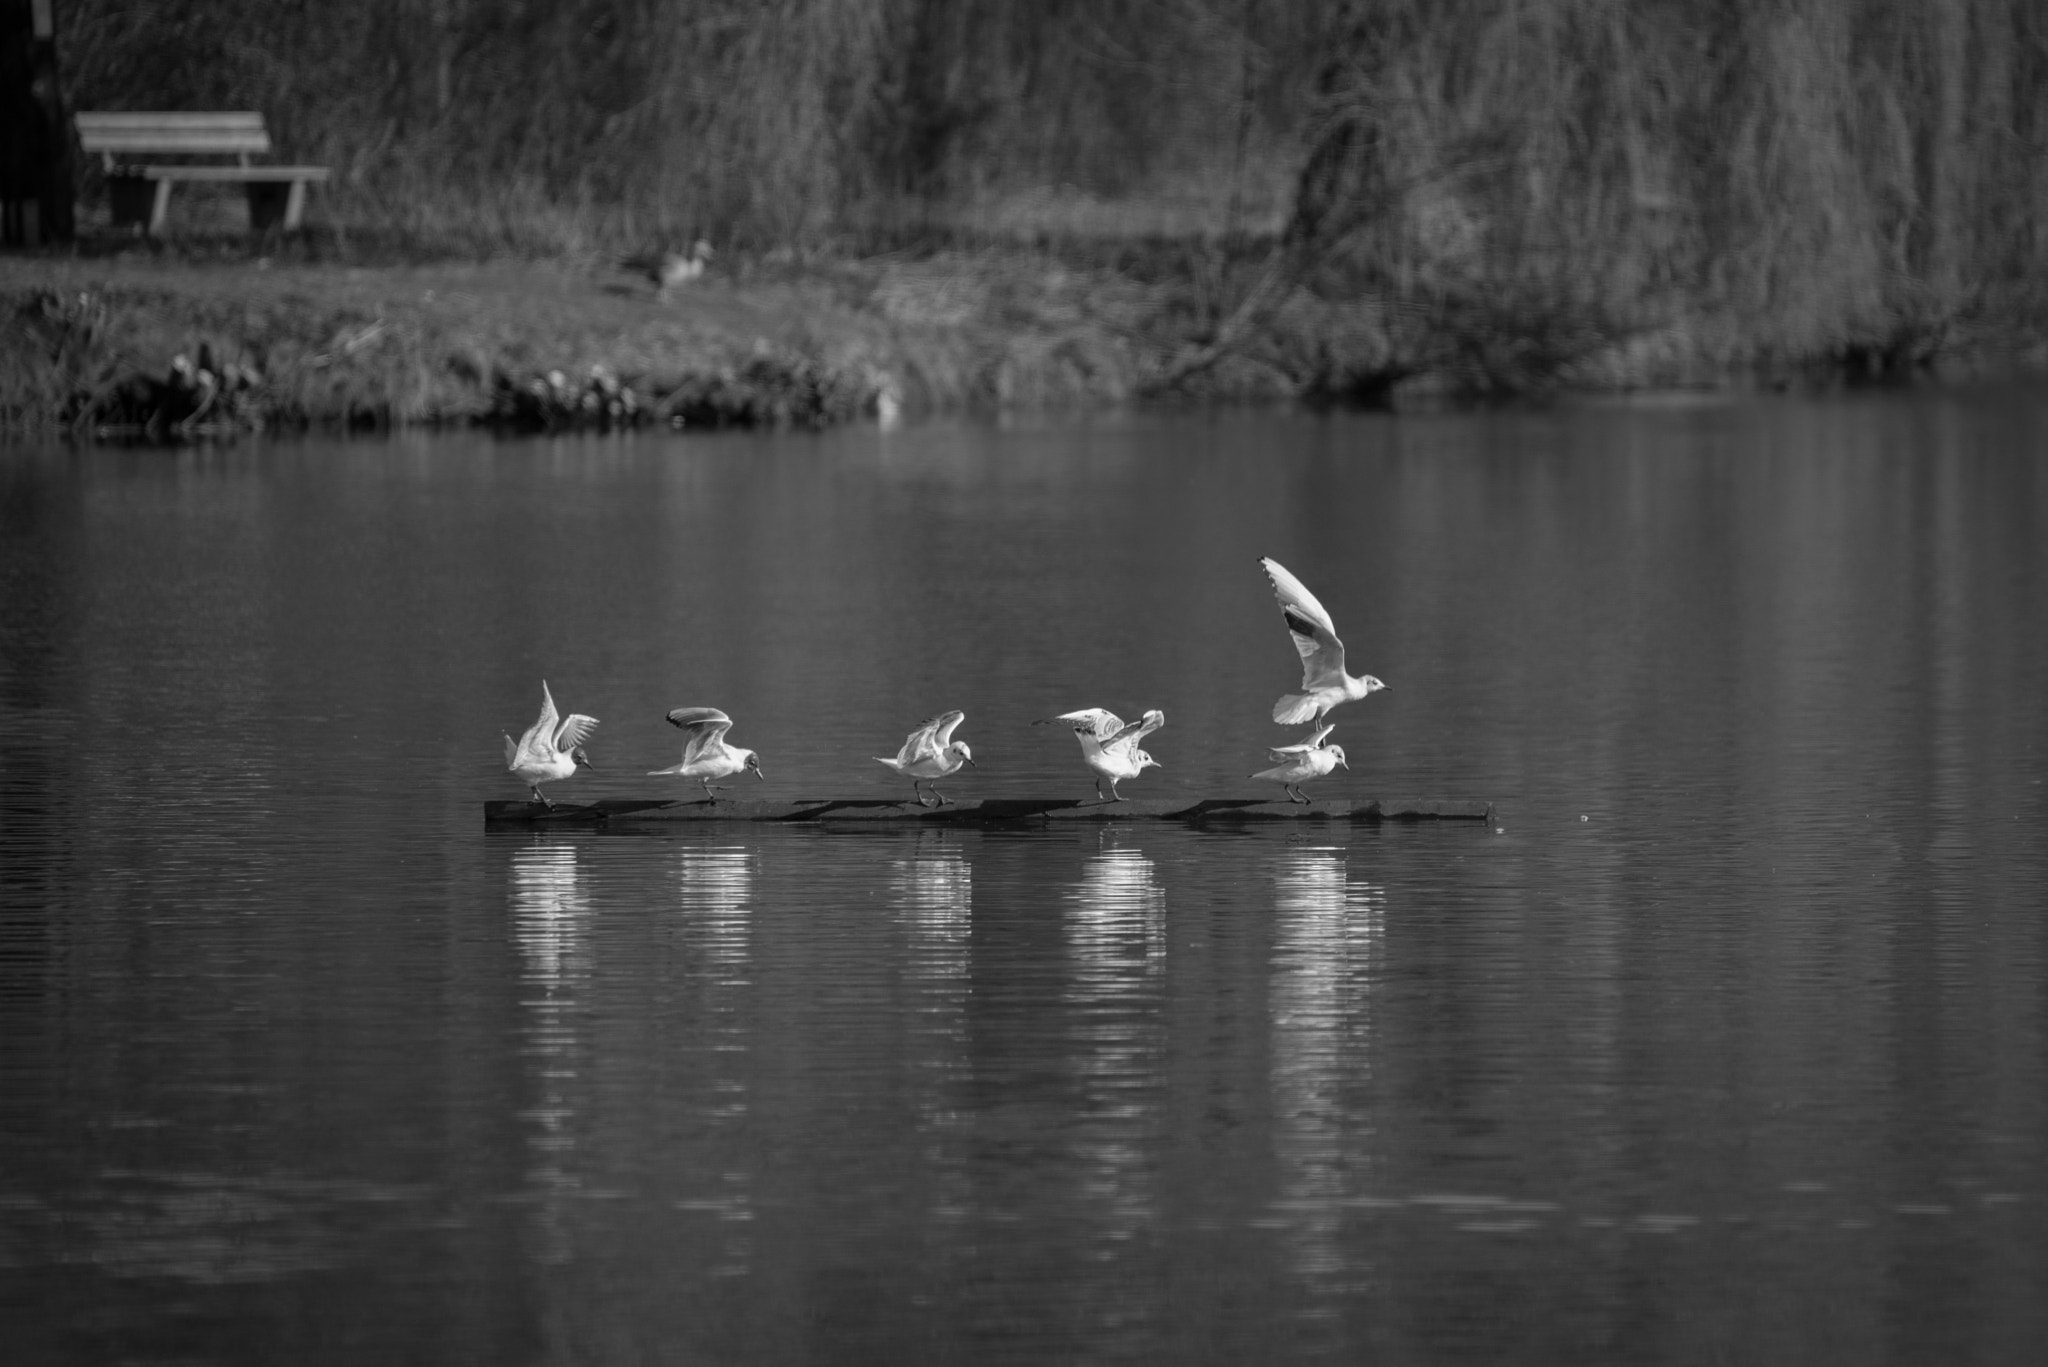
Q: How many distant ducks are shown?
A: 1